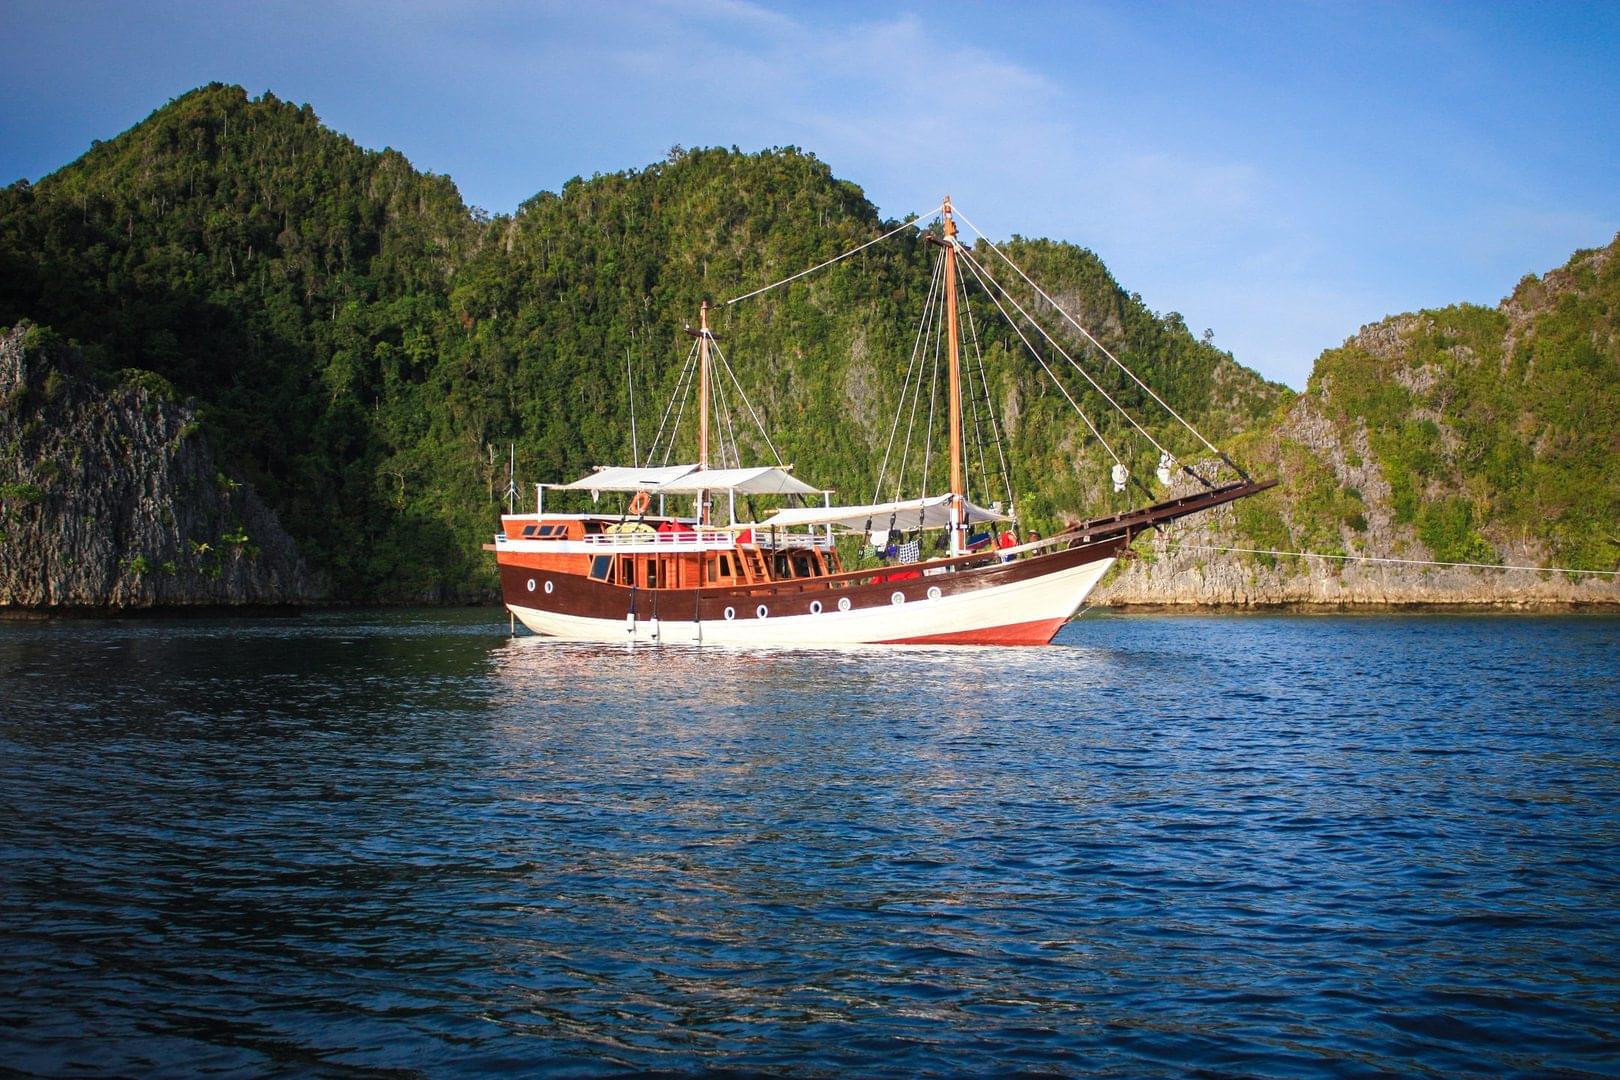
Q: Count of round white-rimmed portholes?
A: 8